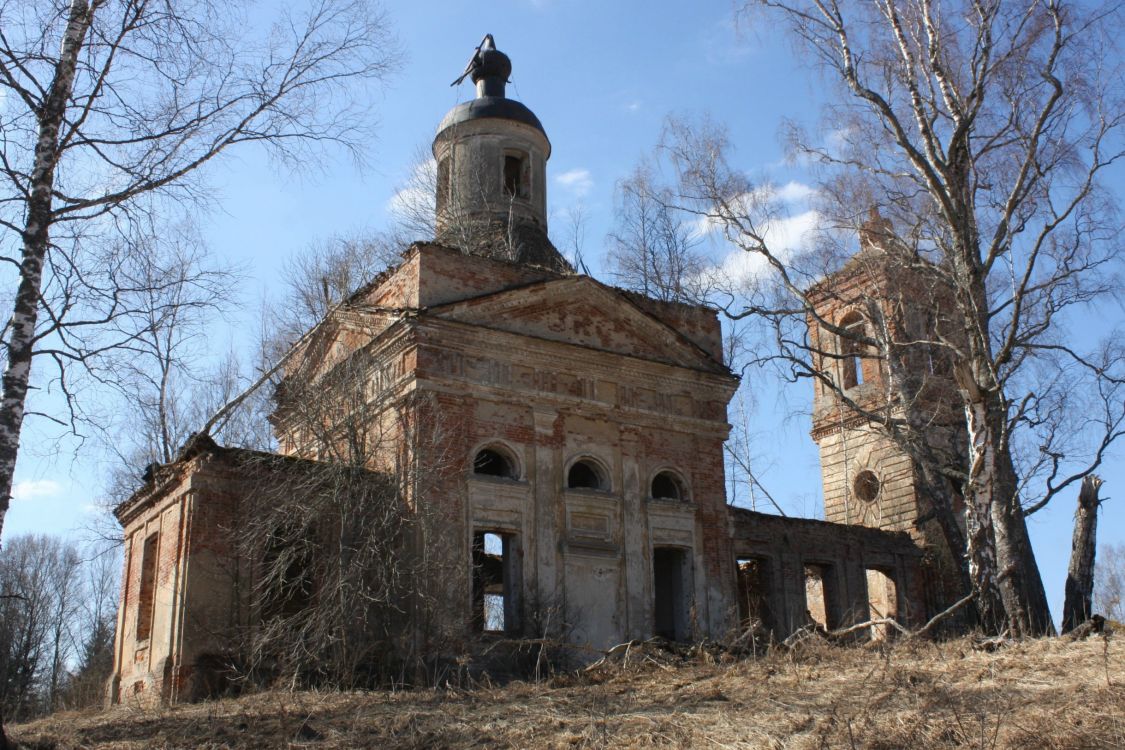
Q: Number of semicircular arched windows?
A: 3